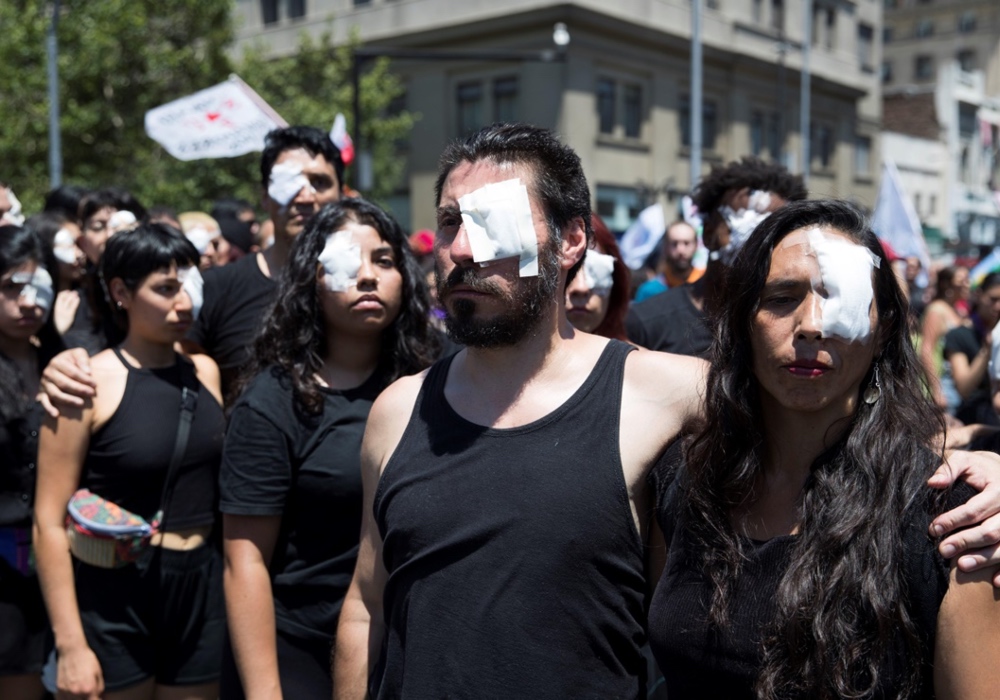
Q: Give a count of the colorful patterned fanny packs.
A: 1